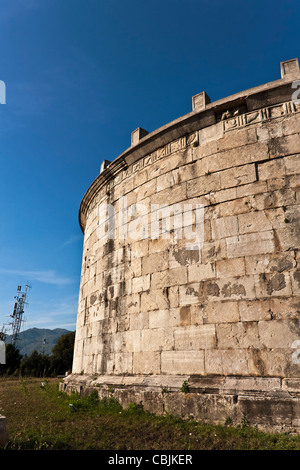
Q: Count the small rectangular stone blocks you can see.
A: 4